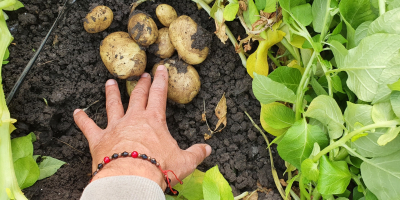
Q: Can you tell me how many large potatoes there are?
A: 3